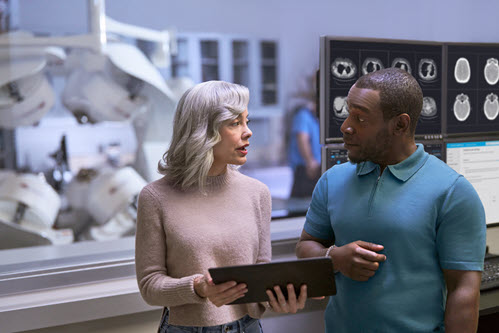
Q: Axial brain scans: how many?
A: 4